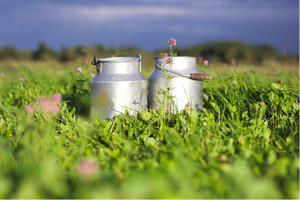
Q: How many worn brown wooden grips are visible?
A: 1